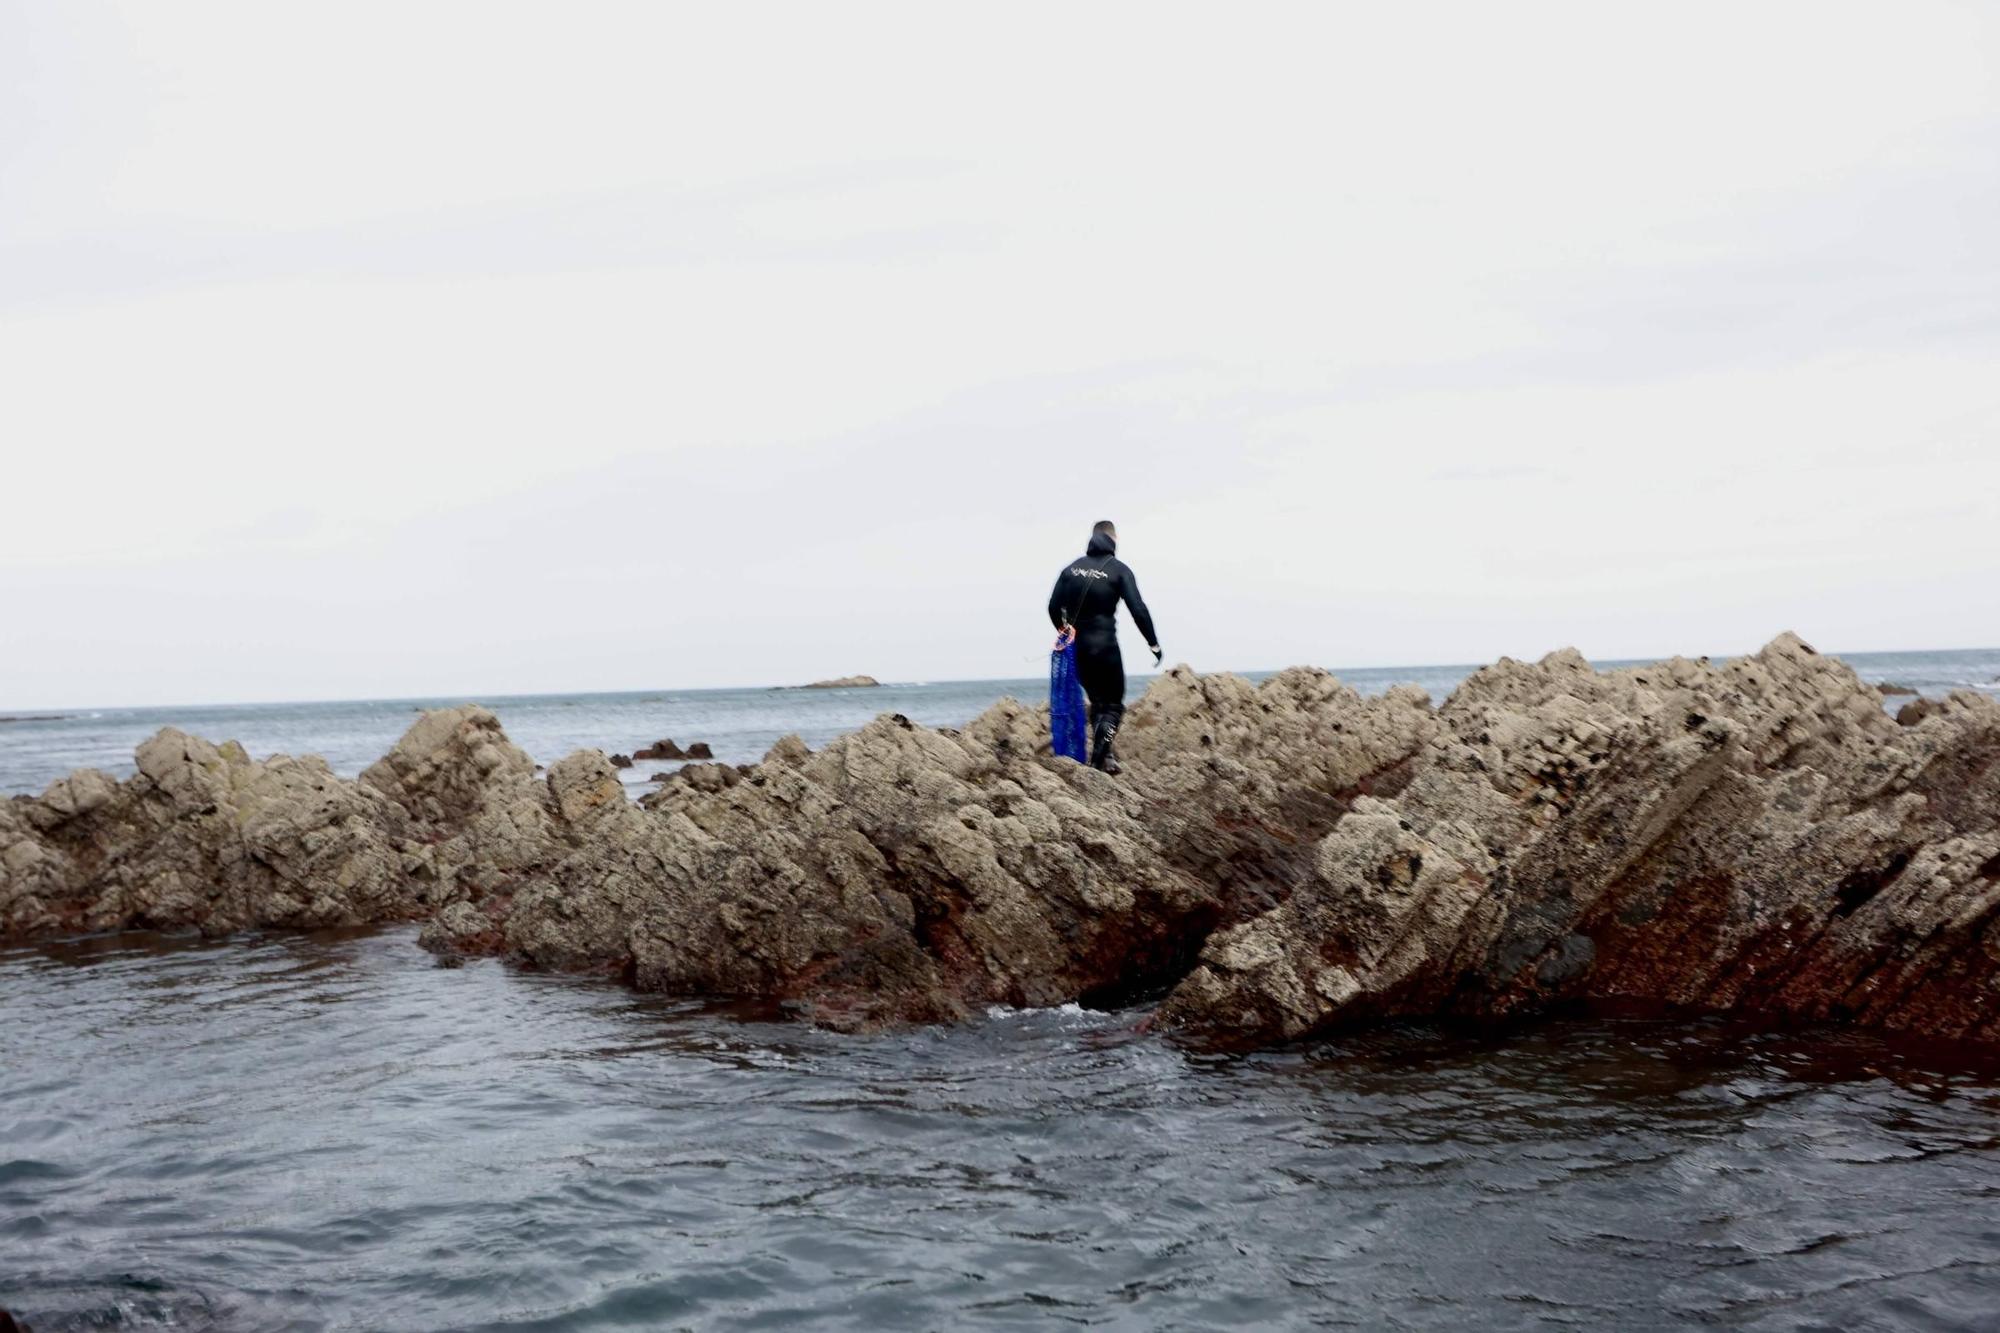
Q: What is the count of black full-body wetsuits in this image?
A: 1